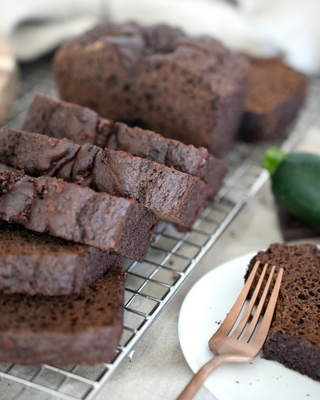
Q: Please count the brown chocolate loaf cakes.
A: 8